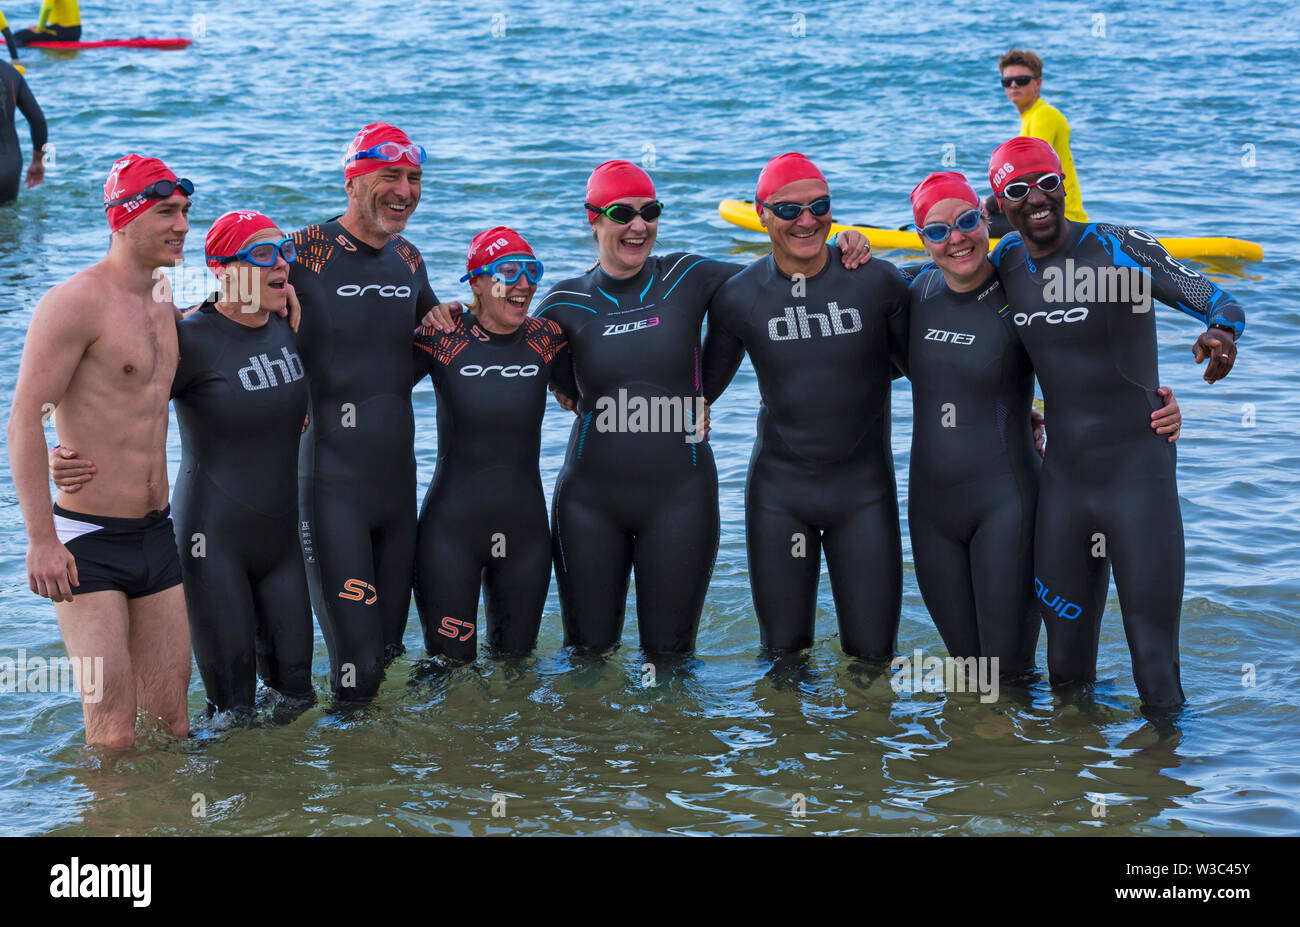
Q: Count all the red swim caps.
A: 8